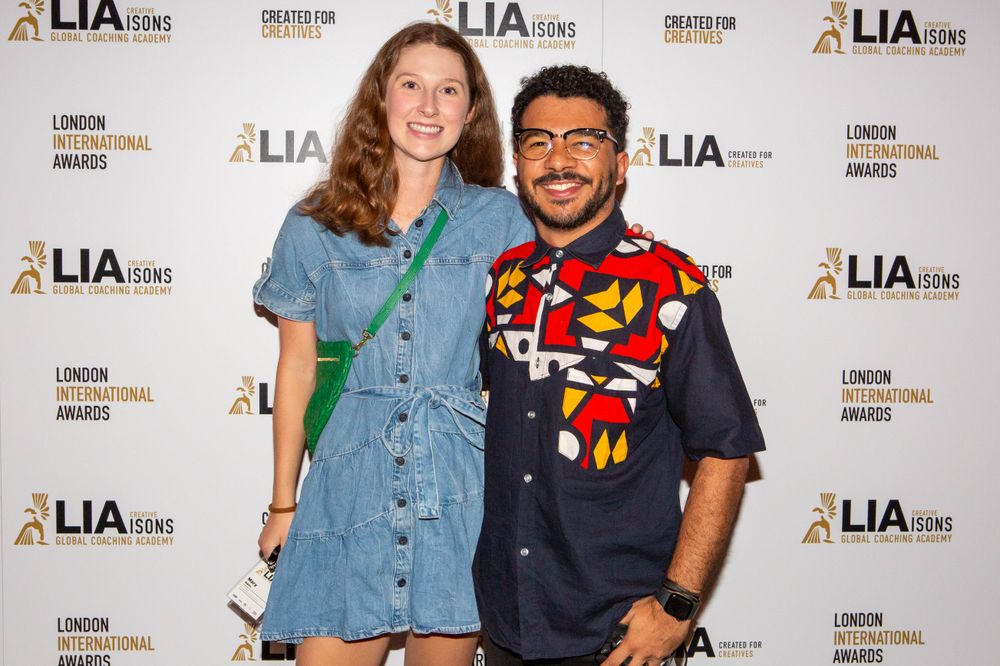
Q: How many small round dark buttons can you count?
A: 10